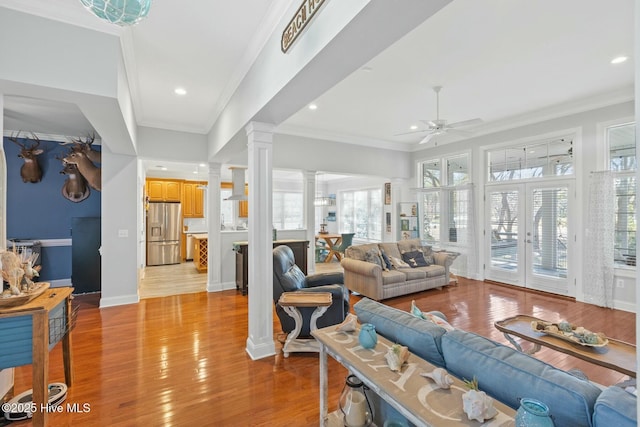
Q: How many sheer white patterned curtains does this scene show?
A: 2